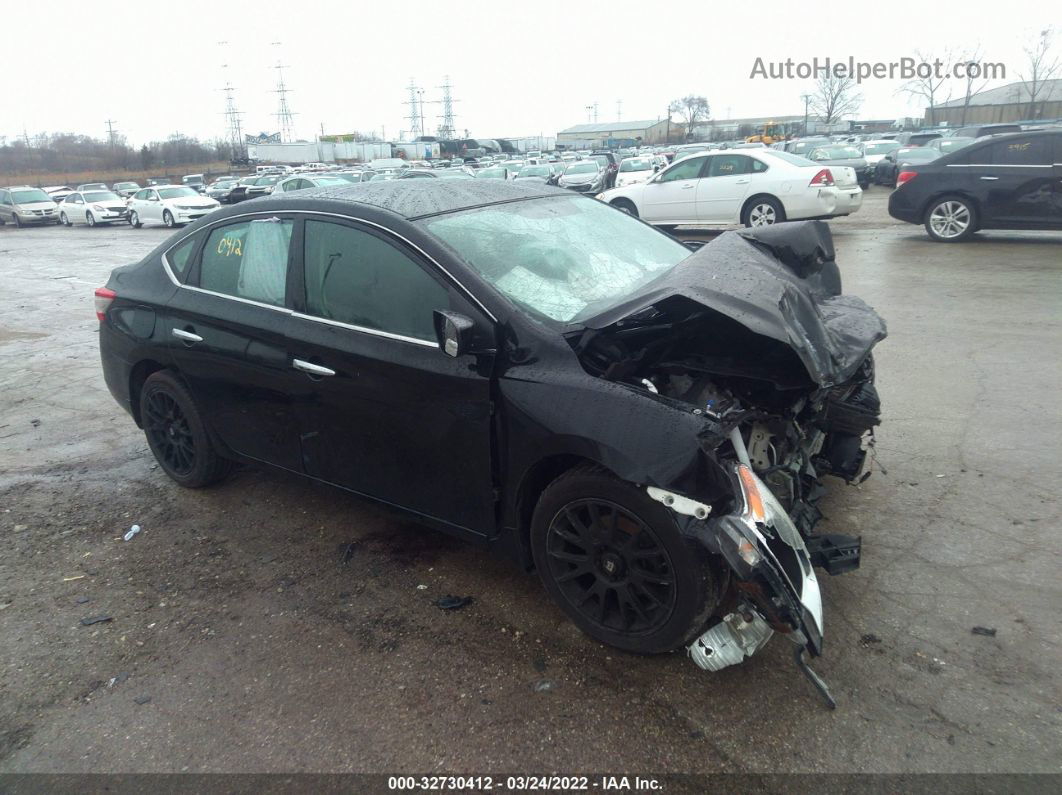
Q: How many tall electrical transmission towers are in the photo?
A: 4